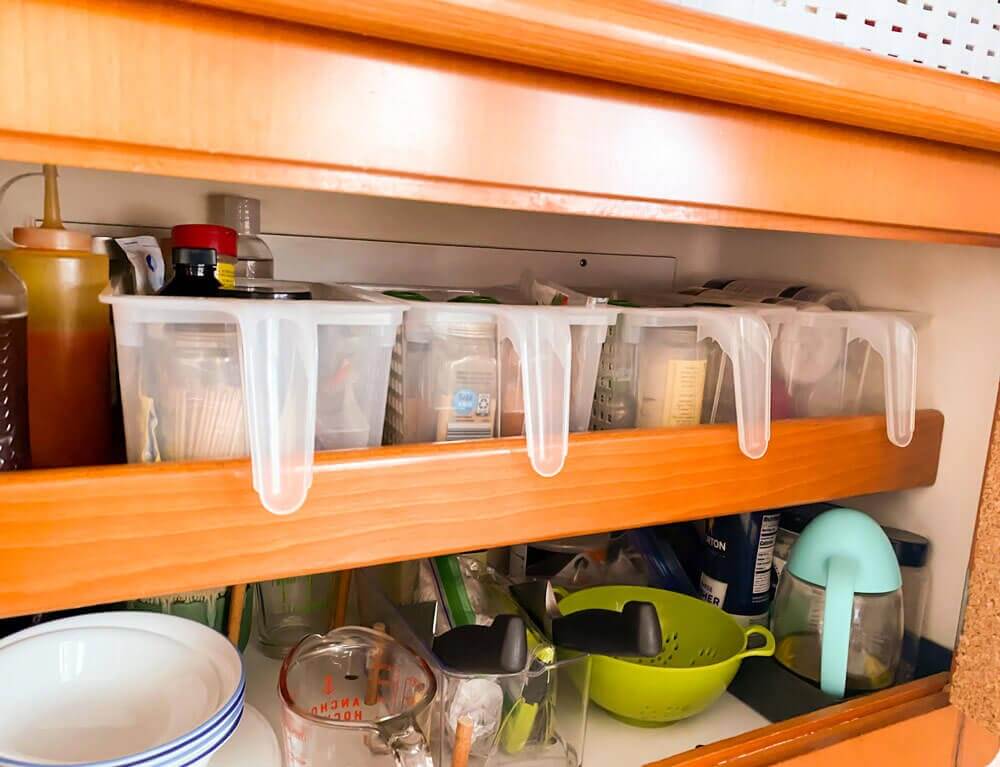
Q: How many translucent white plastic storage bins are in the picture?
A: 4